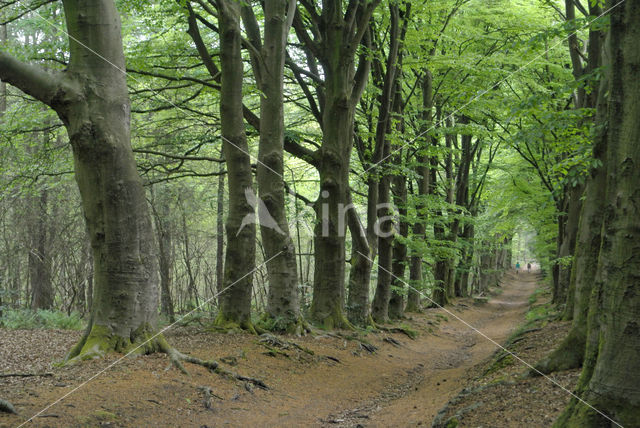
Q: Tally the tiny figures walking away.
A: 2